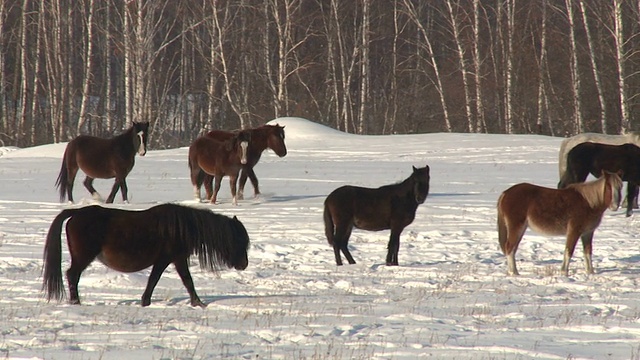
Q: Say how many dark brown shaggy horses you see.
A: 1